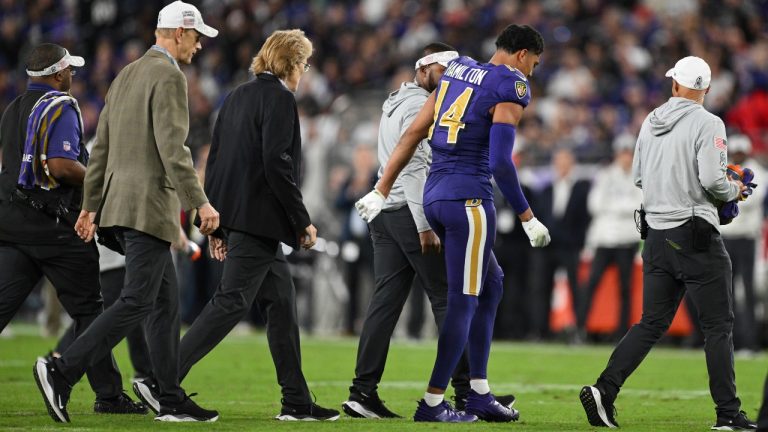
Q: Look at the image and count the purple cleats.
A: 2